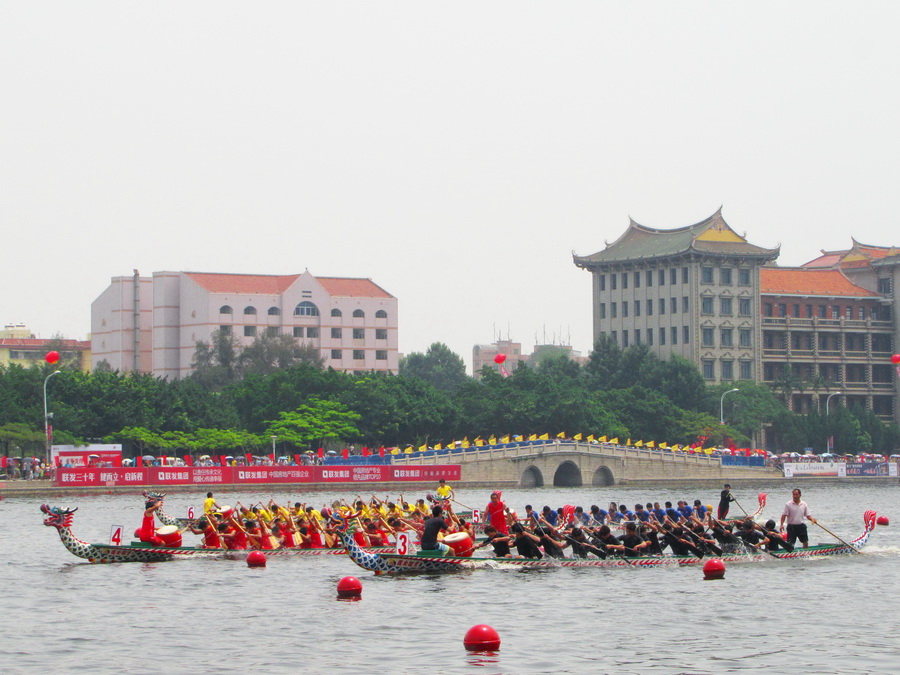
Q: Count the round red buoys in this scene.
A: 5